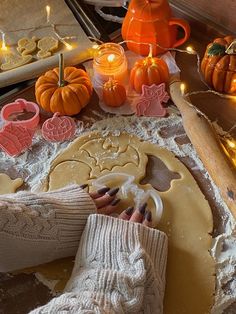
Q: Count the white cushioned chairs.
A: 0